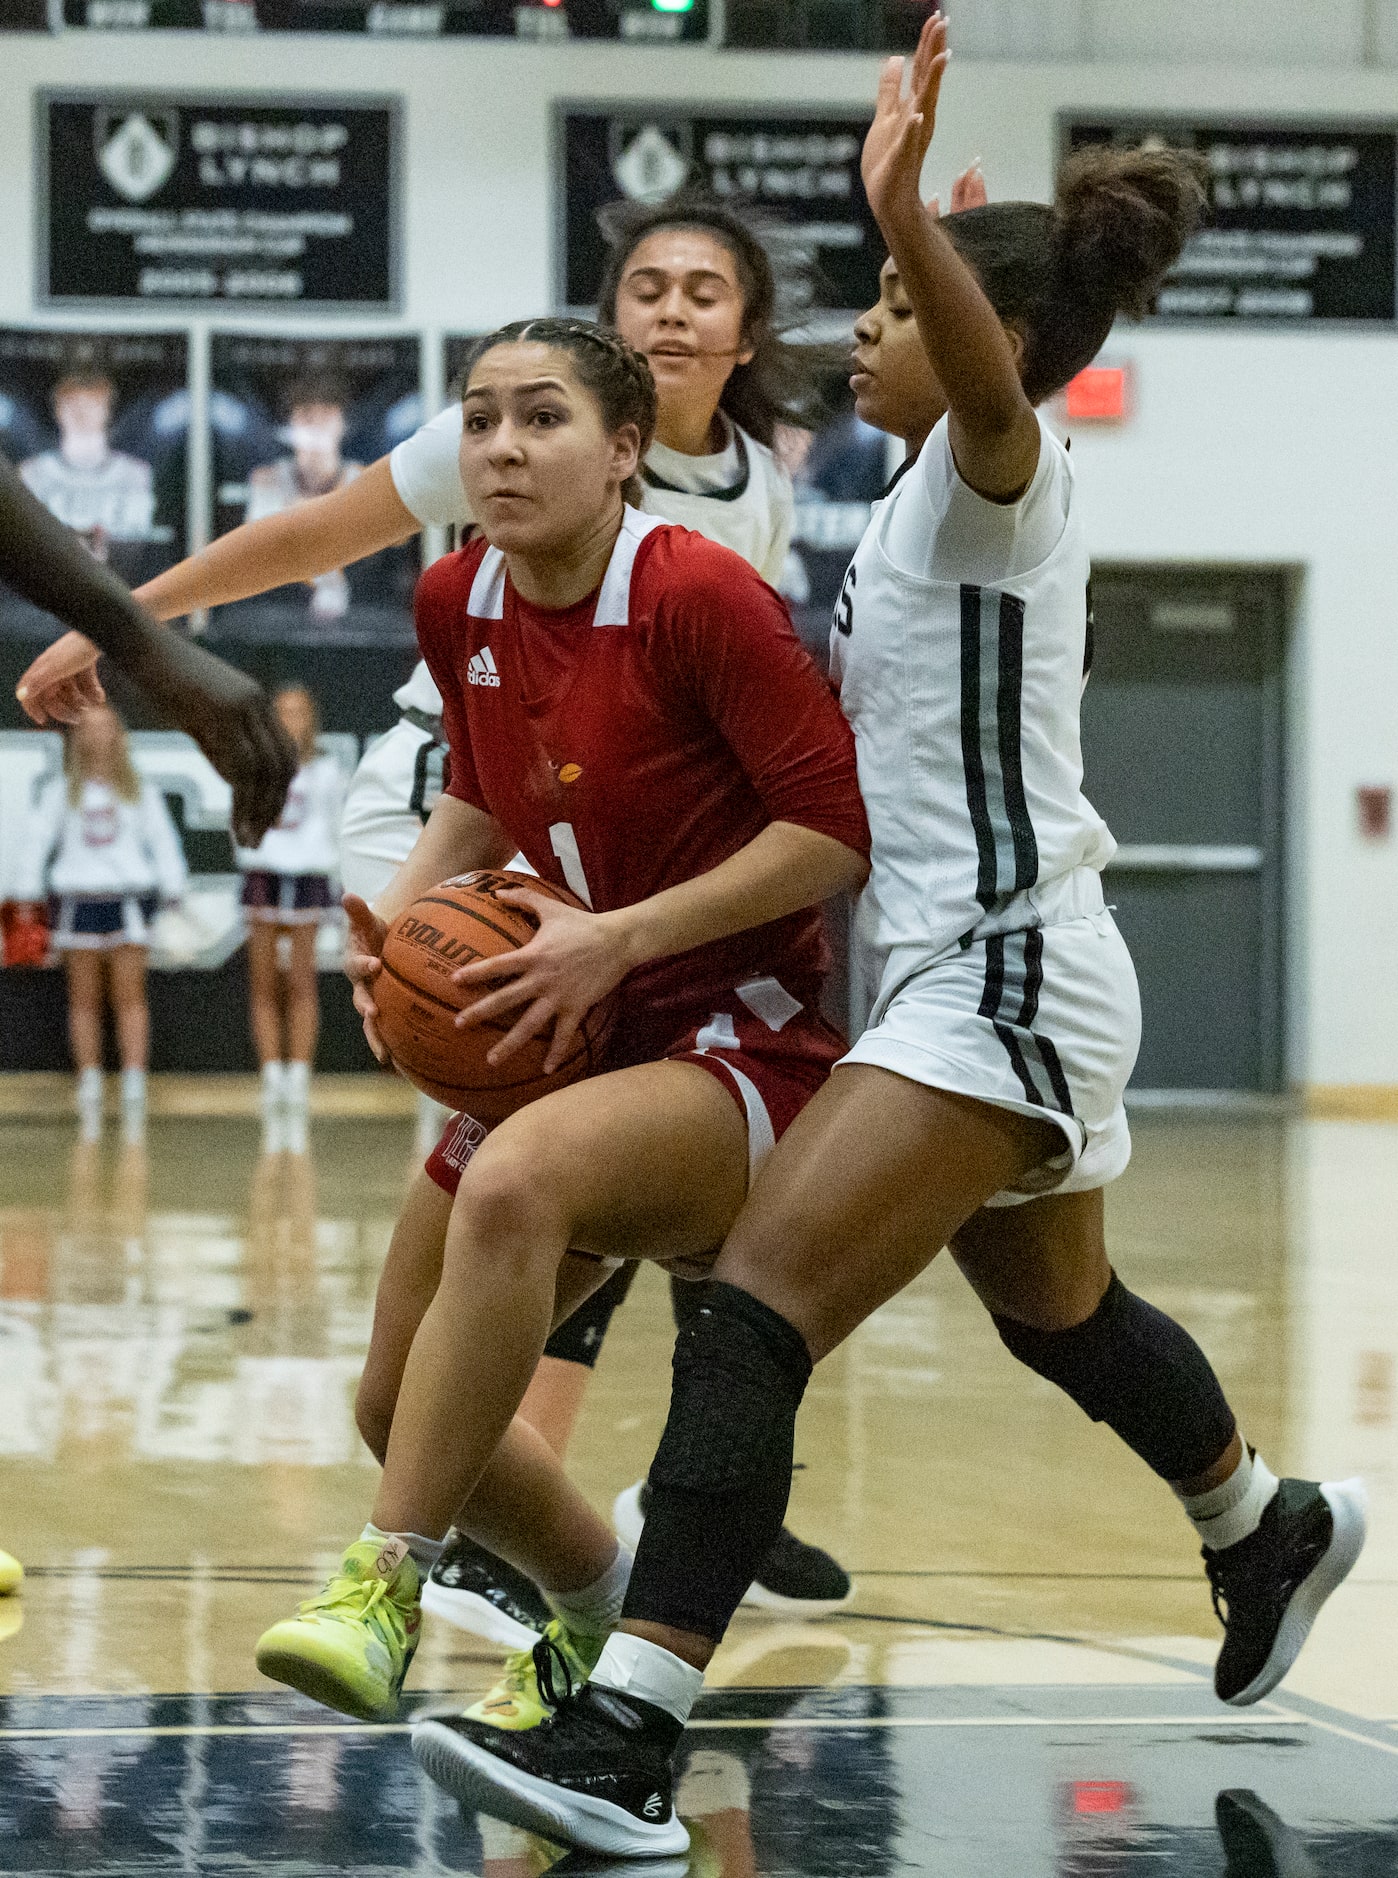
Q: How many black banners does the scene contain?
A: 3